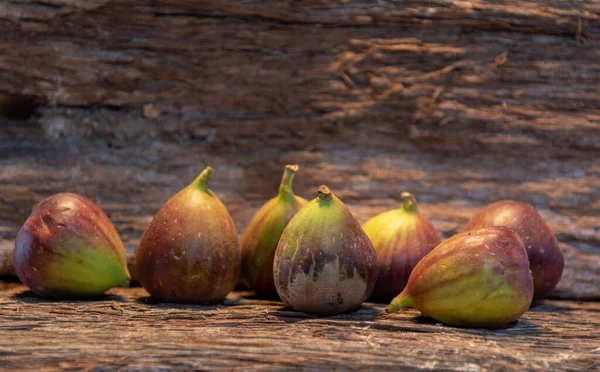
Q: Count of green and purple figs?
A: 7